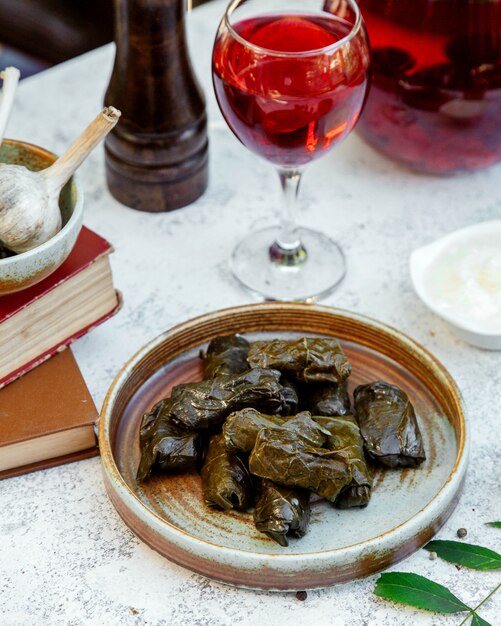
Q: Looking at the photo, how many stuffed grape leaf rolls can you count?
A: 11